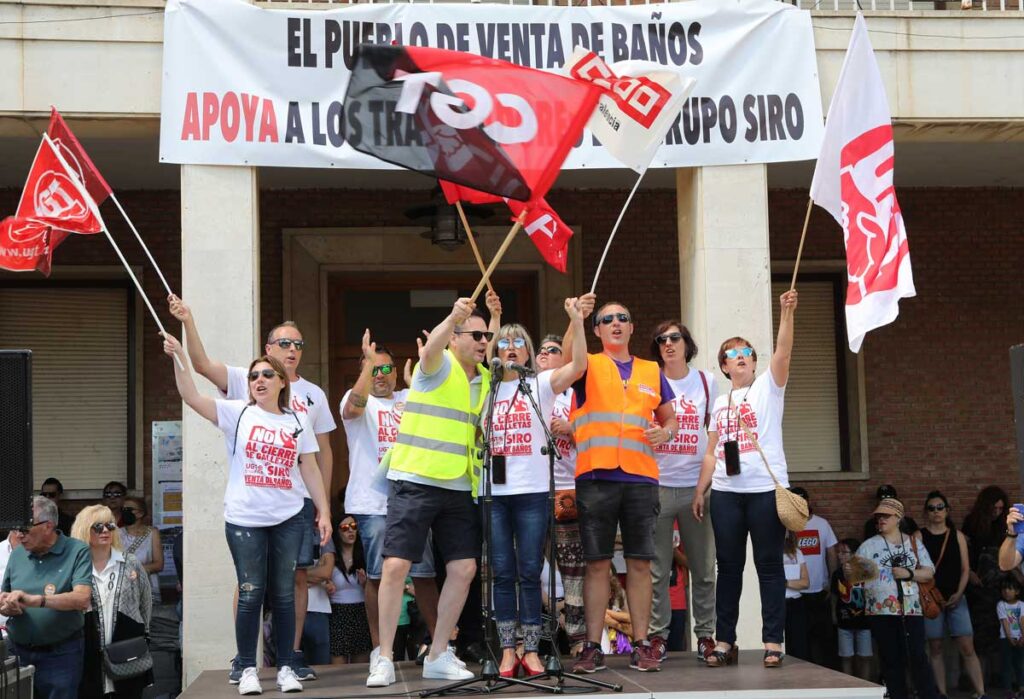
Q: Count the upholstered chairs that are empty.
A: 0